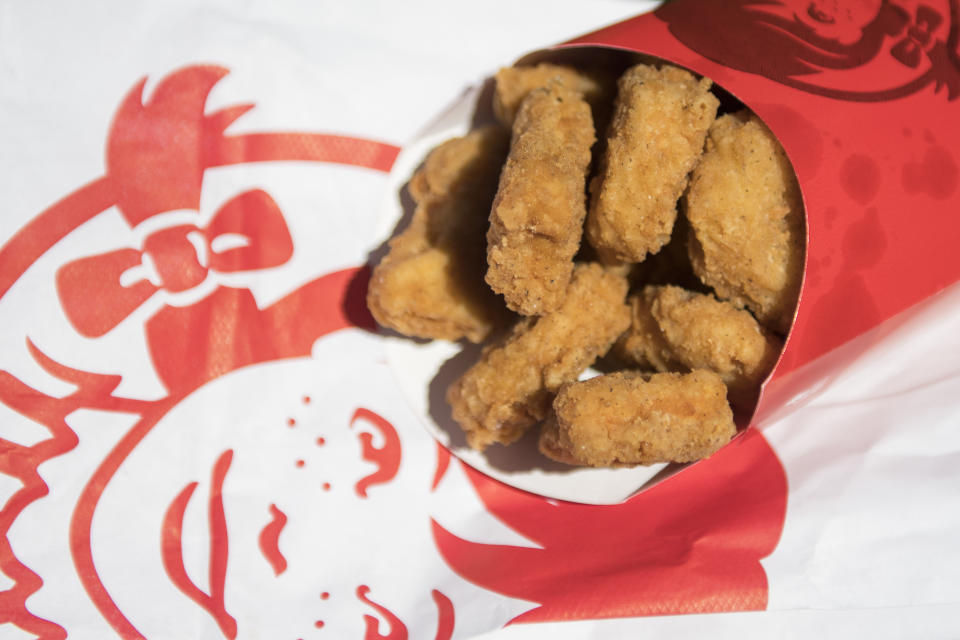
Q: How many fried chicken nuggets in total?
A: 9